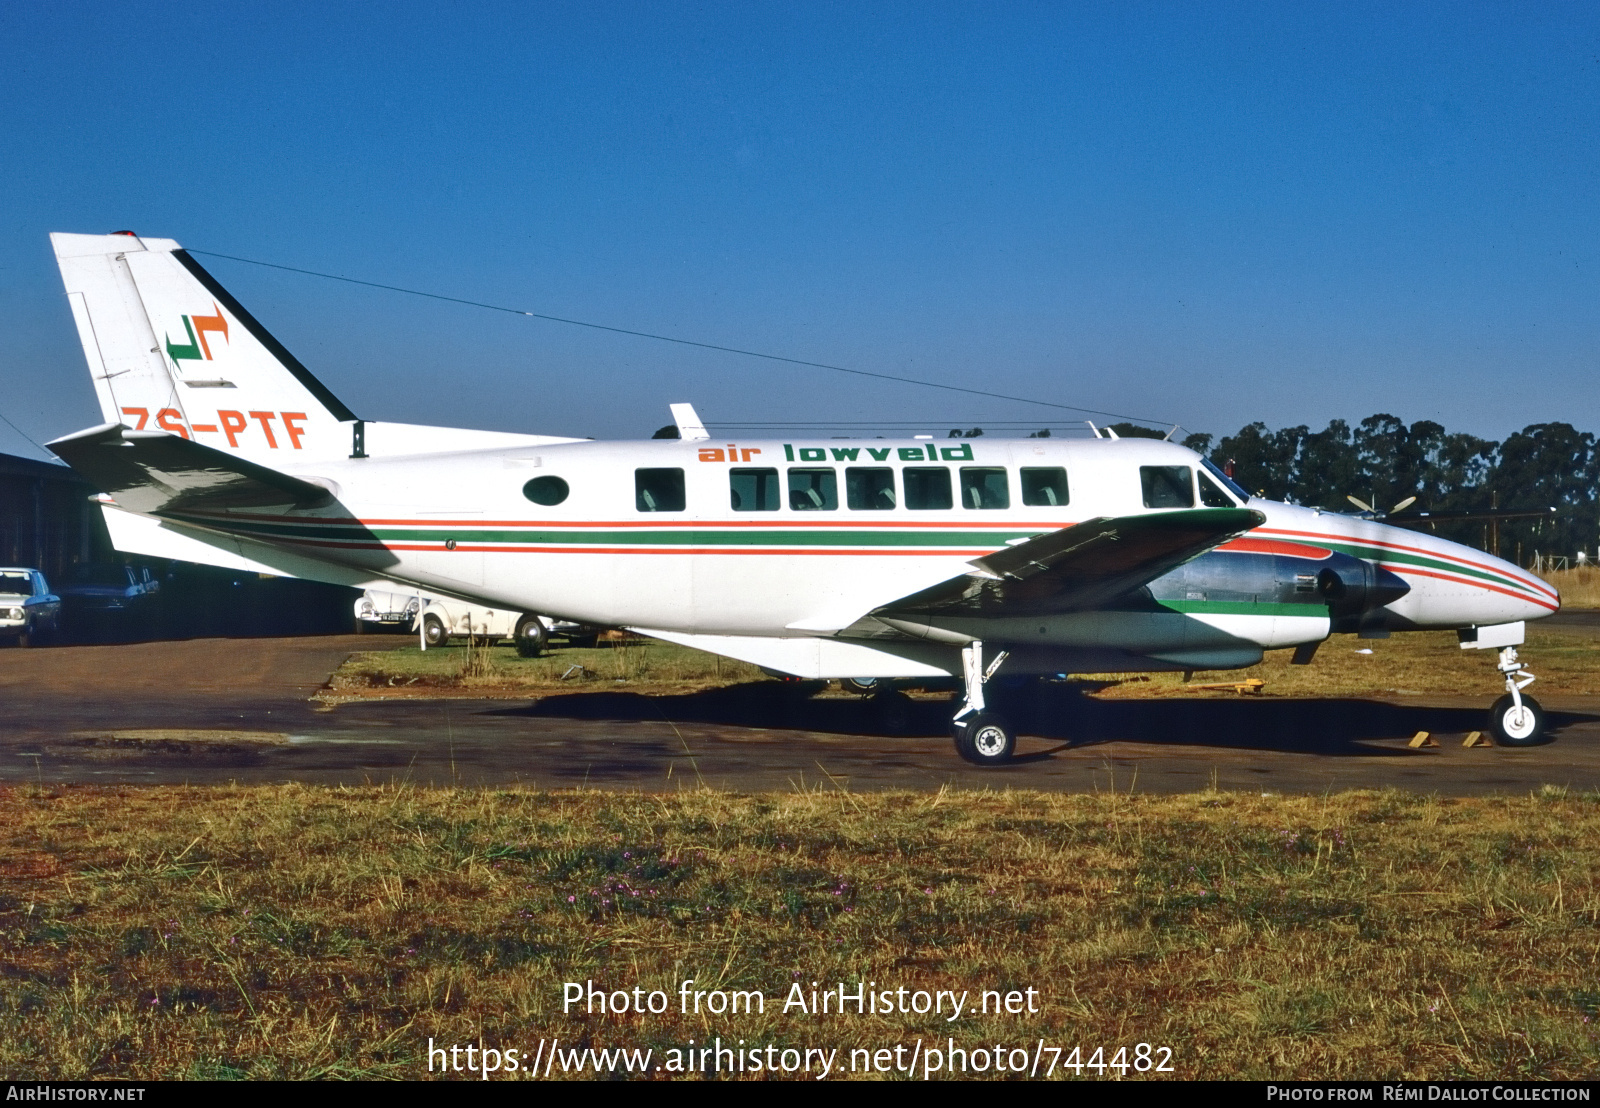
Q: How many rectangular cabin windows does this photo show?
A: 7